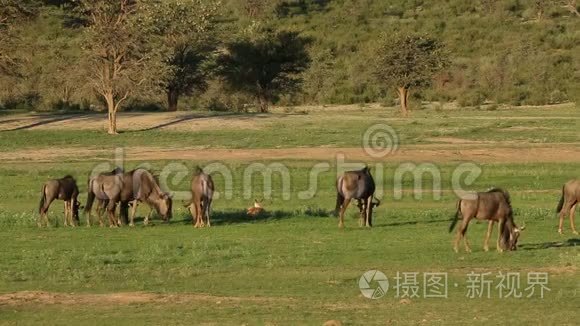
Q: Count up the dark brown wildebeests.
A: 7